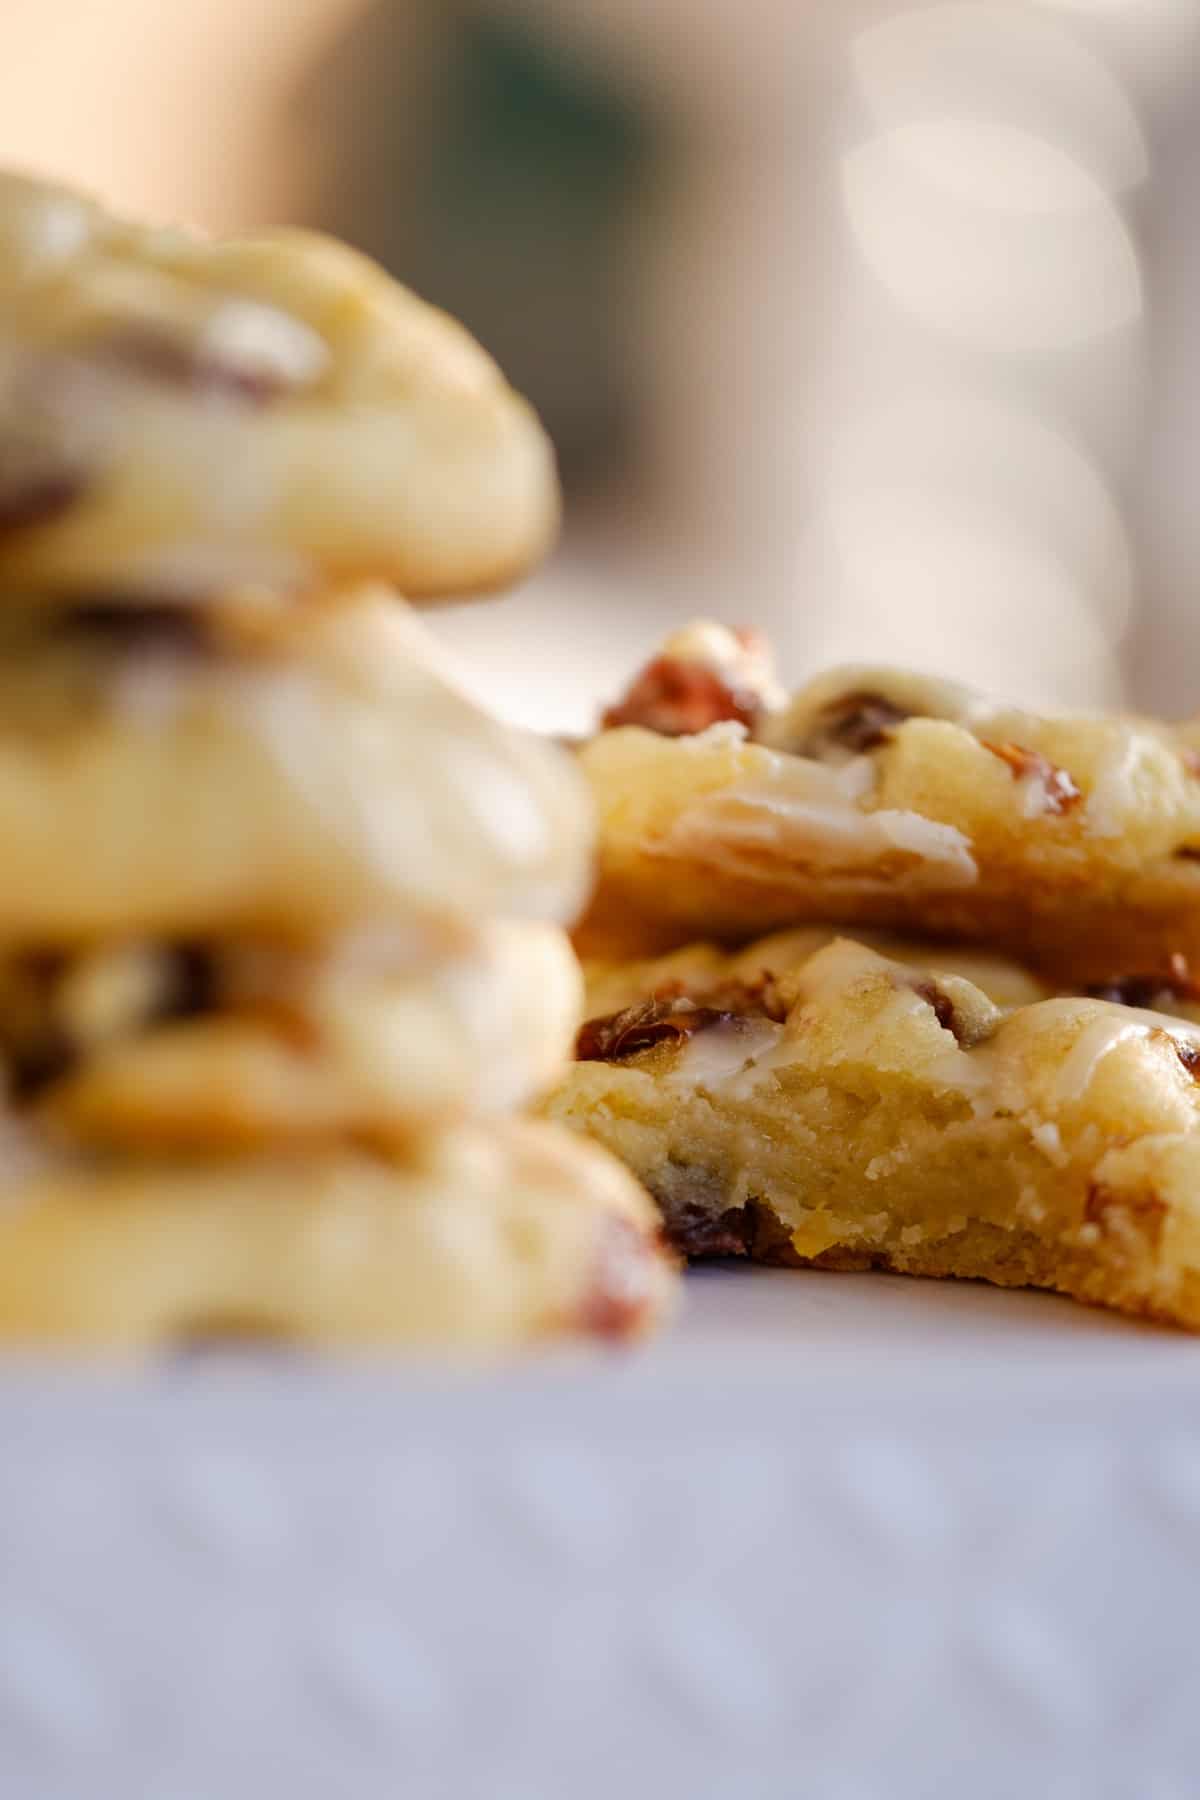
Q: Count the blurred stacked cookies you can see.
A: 4